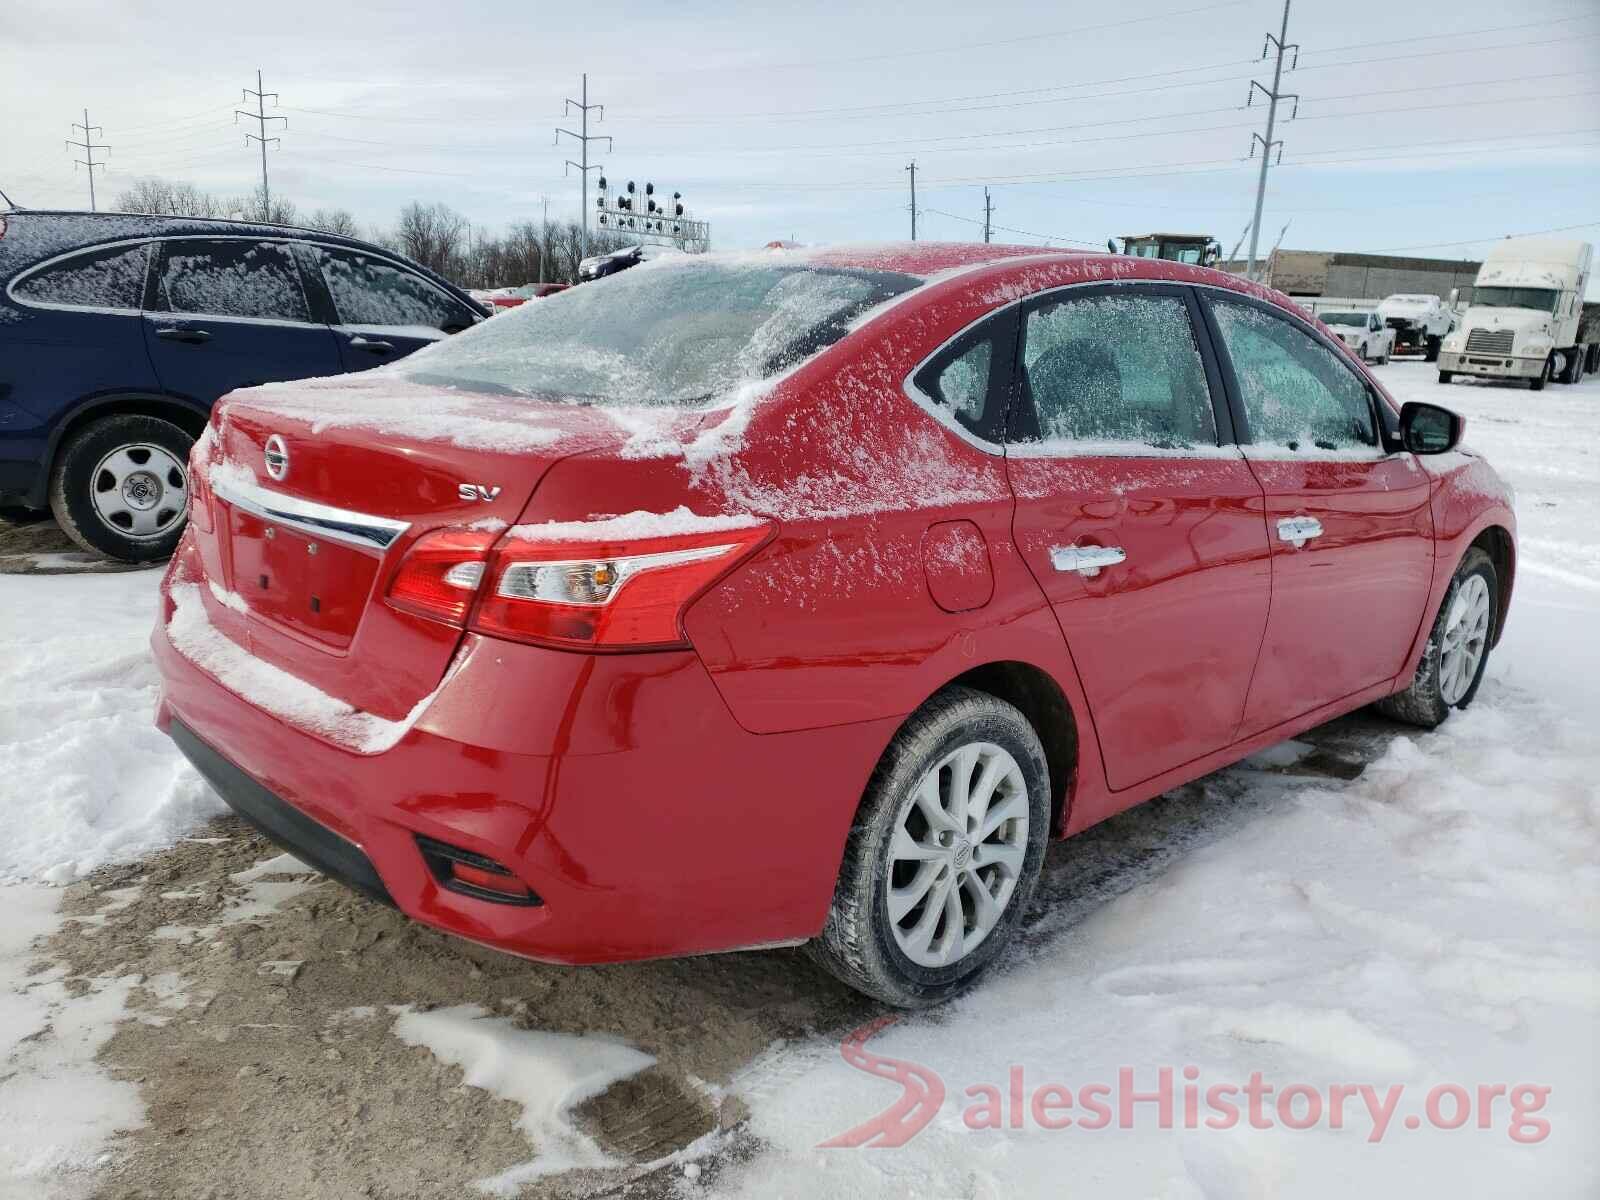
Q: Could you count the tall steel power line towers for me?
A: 4